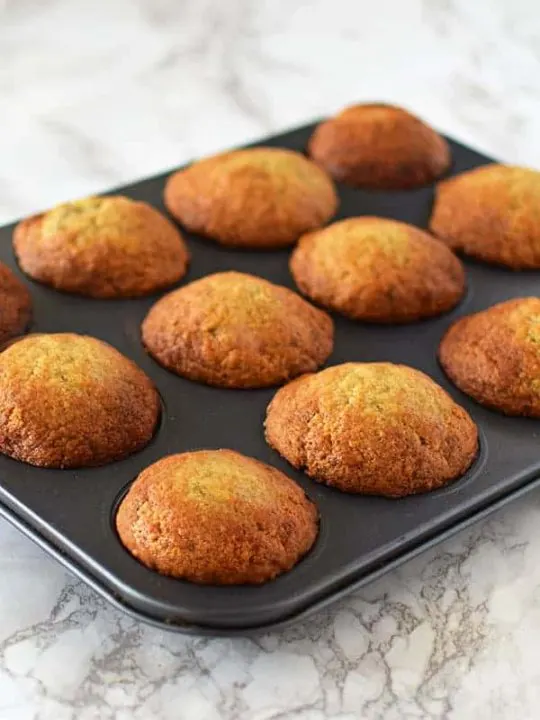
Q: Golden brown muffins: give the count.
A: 11